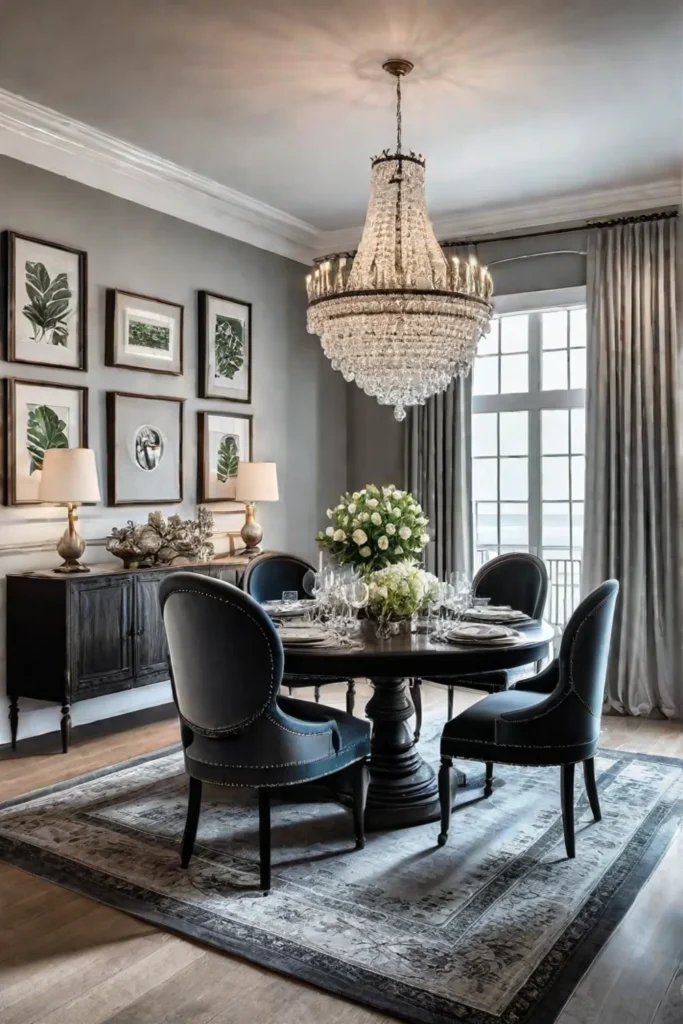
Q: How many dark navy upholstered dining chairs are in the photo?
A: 4